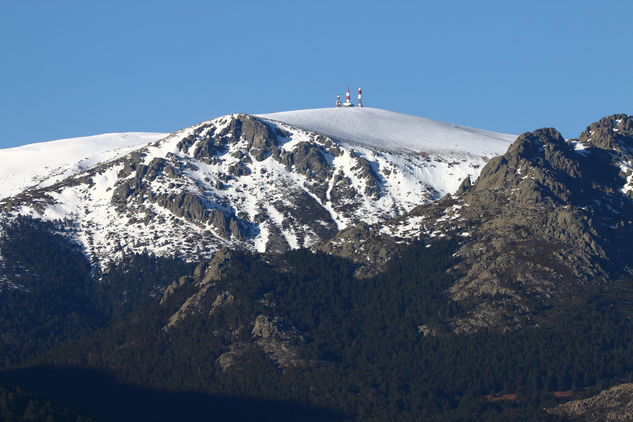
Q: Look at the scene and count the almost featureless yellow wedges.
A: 0